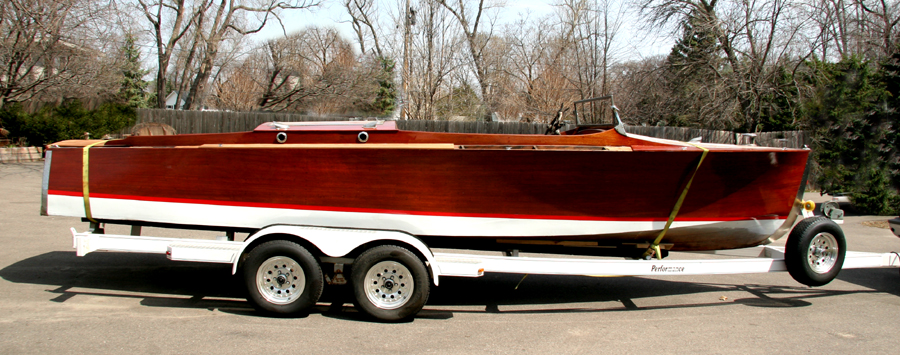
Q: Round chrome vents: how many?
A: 2